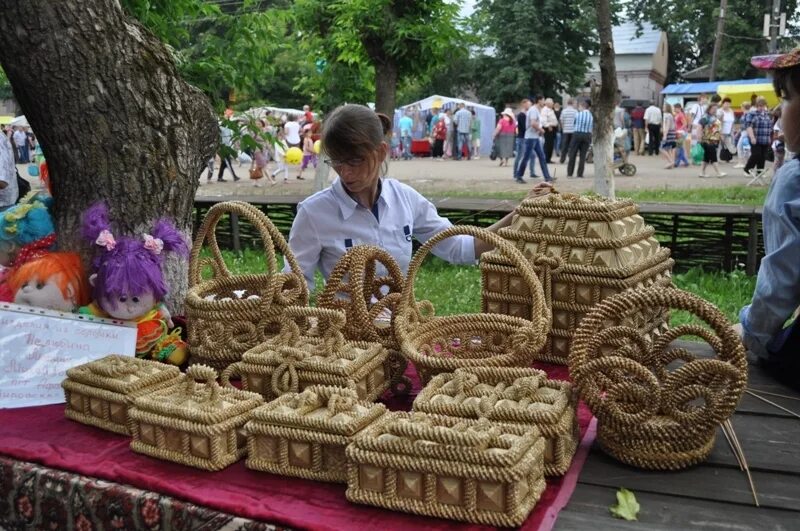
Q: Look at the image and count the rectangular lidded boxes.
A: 7